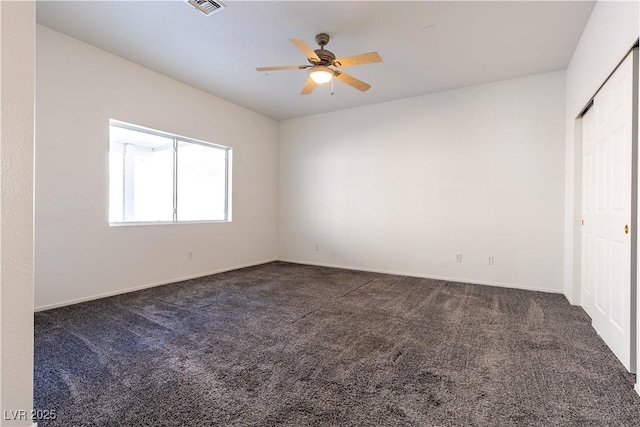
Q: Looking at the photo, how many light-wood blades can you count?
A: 5